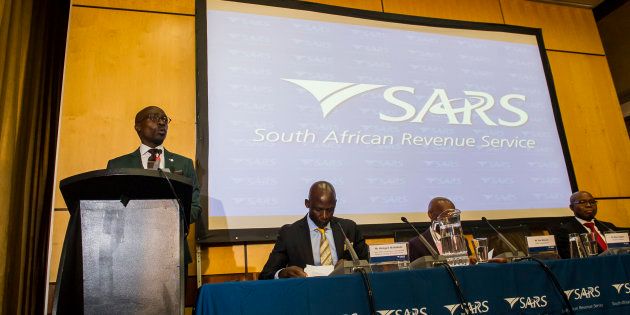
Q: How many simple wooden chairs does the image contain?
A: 0